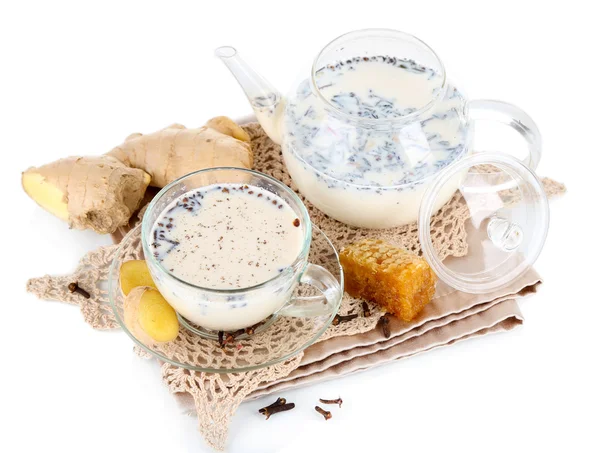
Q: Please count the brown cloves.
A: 11